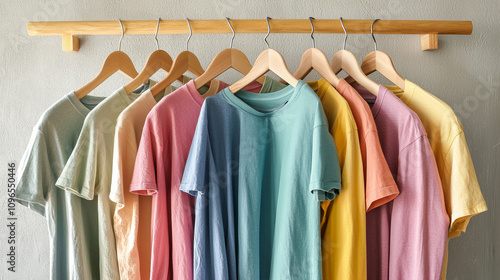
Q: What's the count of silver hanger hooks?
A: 8